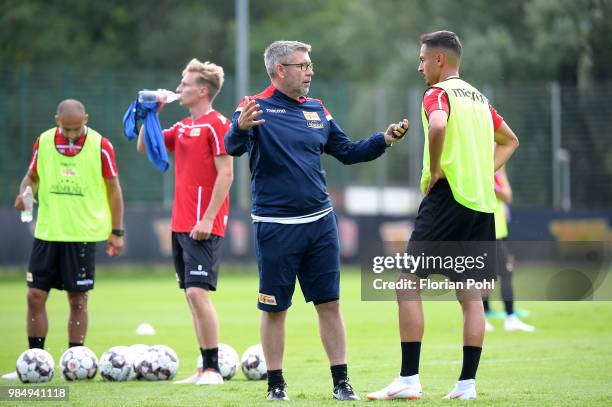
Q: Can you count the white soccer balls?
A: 7